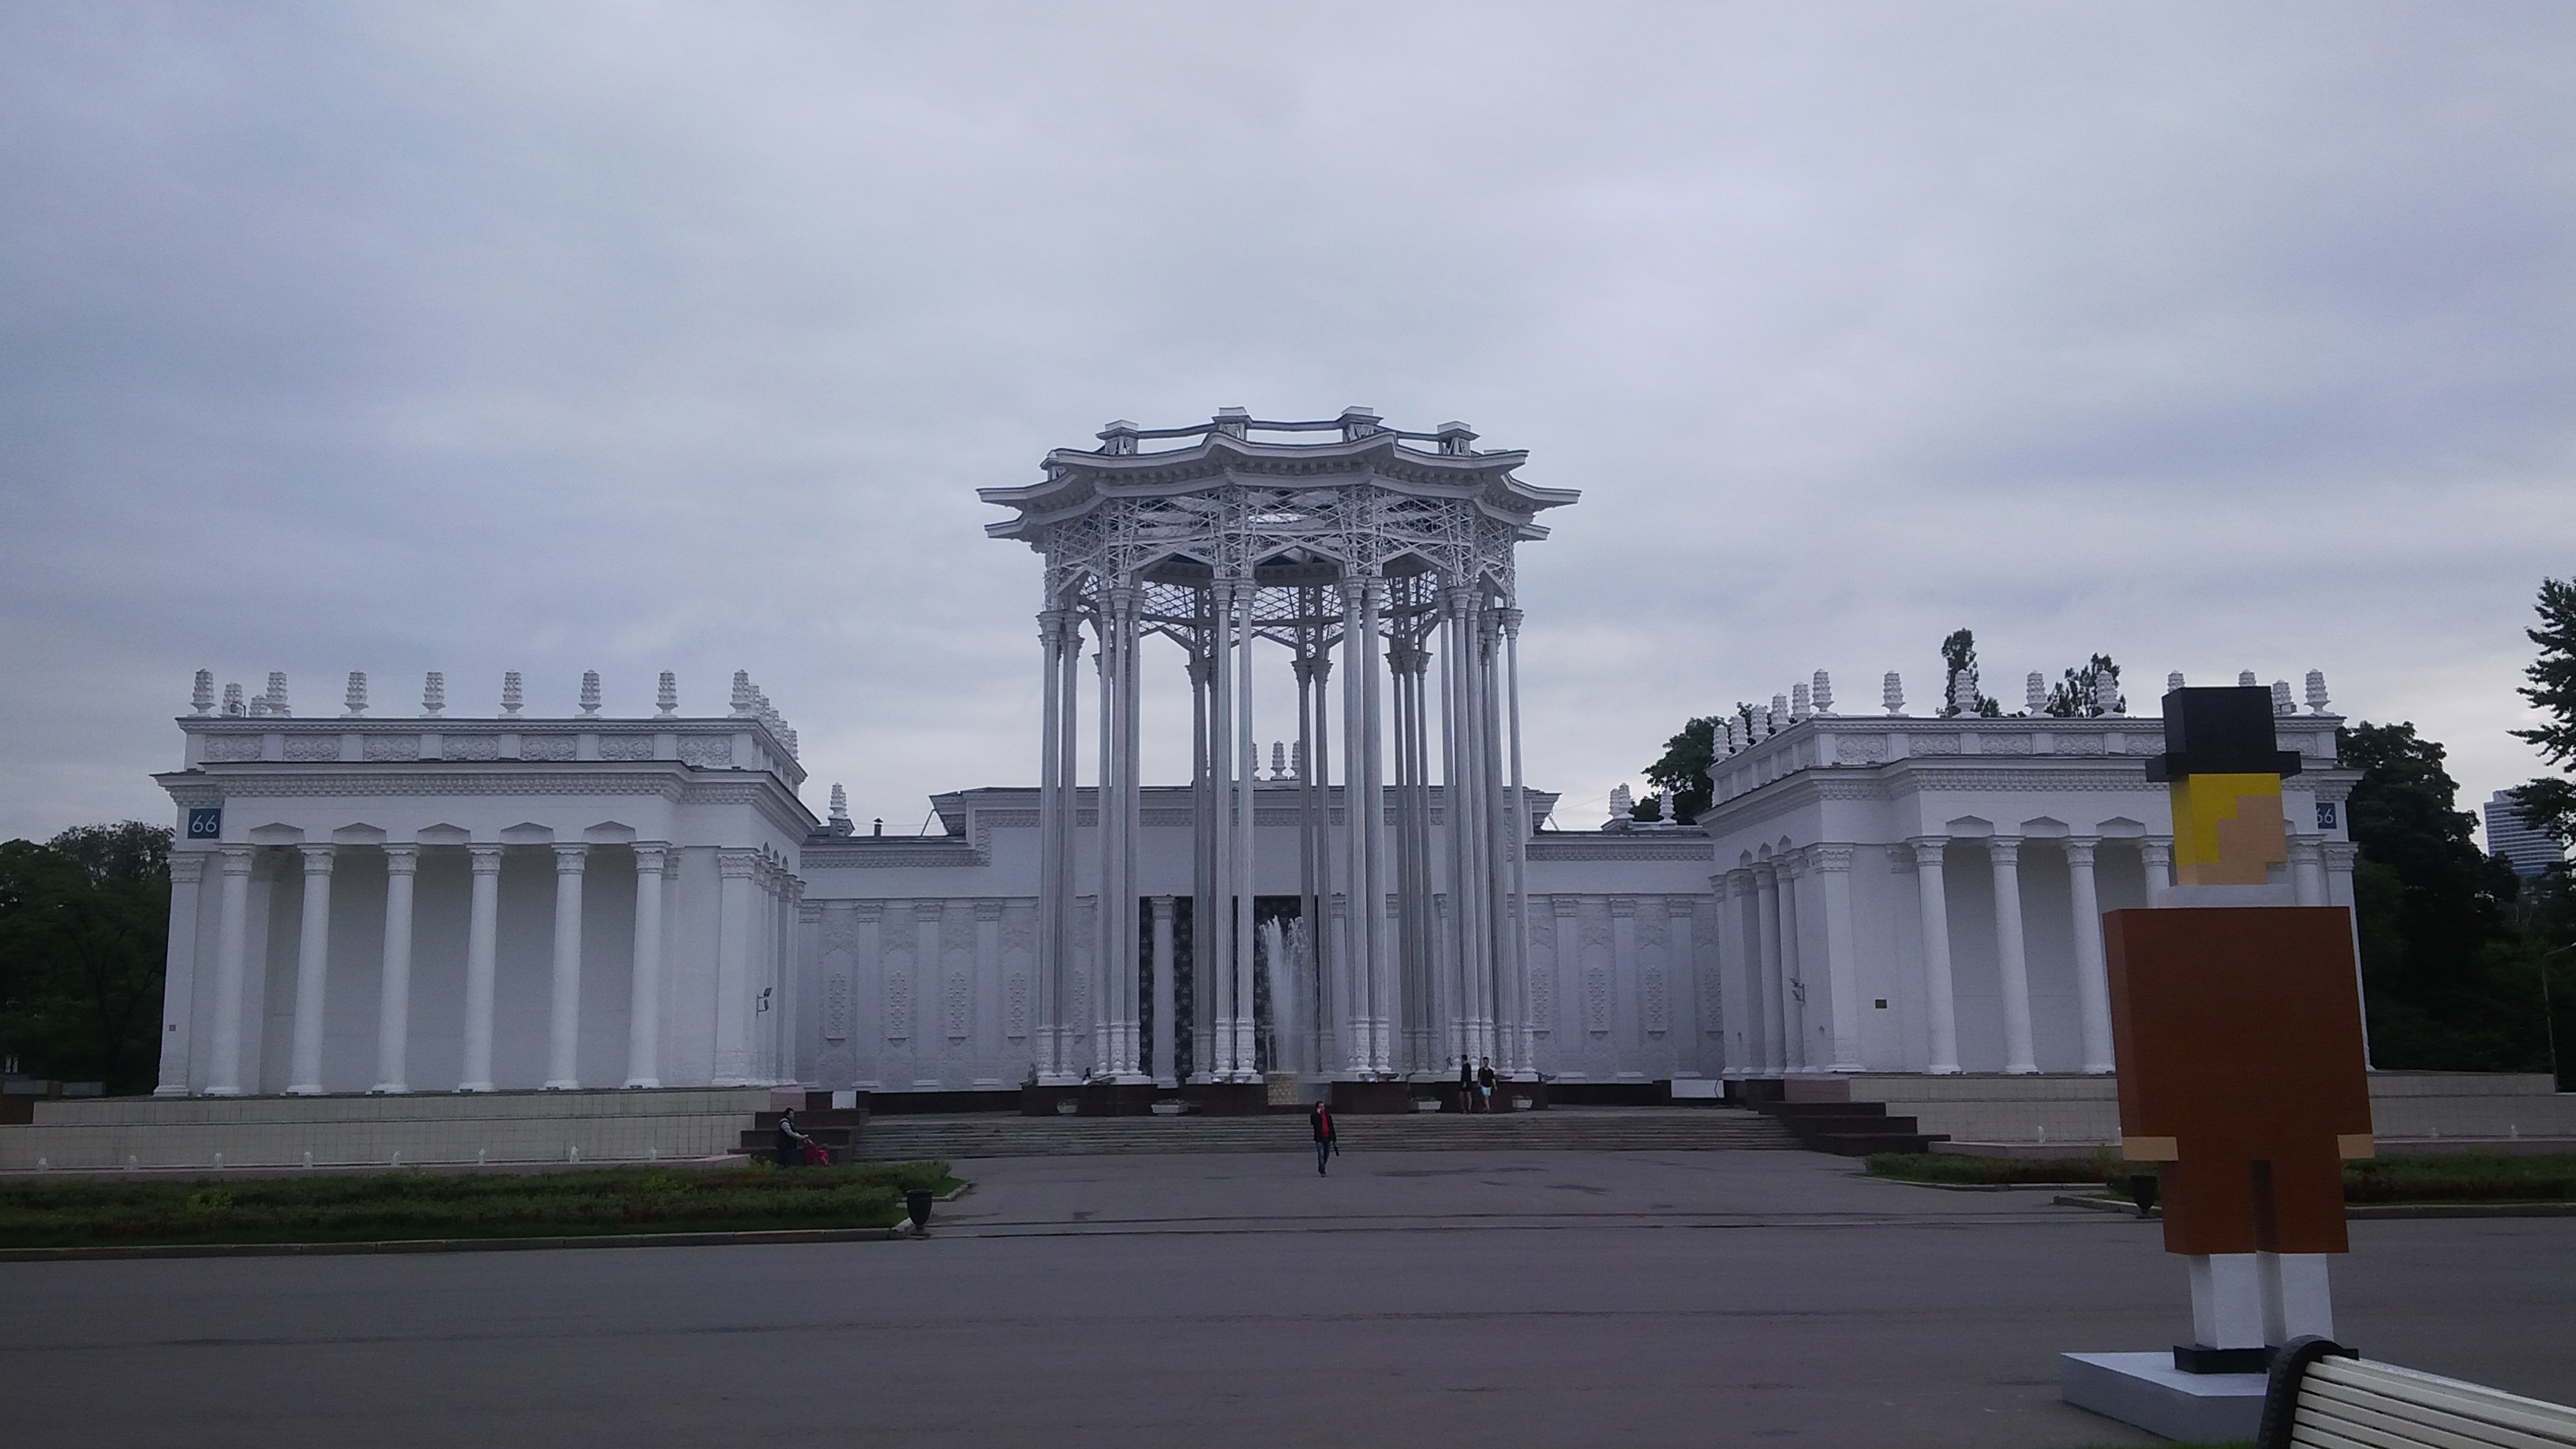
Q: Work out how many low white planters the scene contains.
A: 4